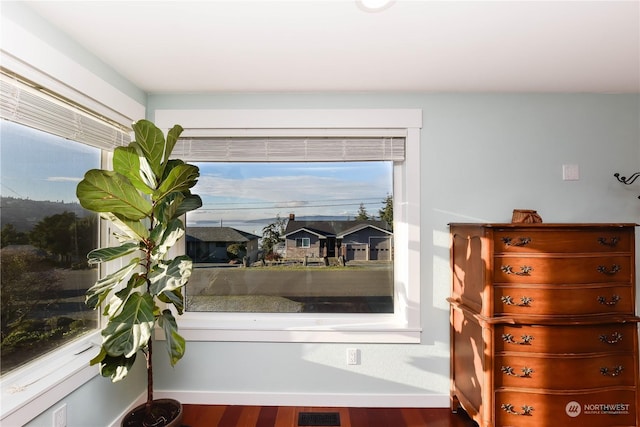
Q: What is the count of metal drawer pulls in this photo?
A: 12